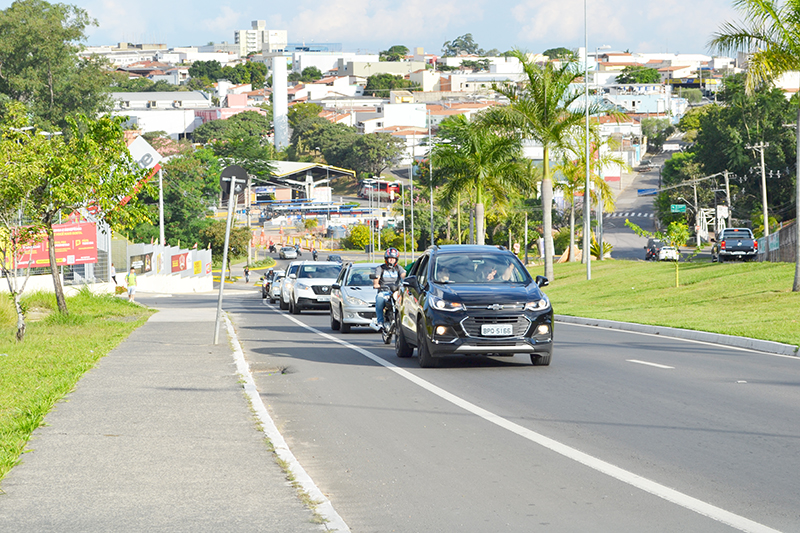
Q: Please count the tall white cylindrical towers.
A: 1